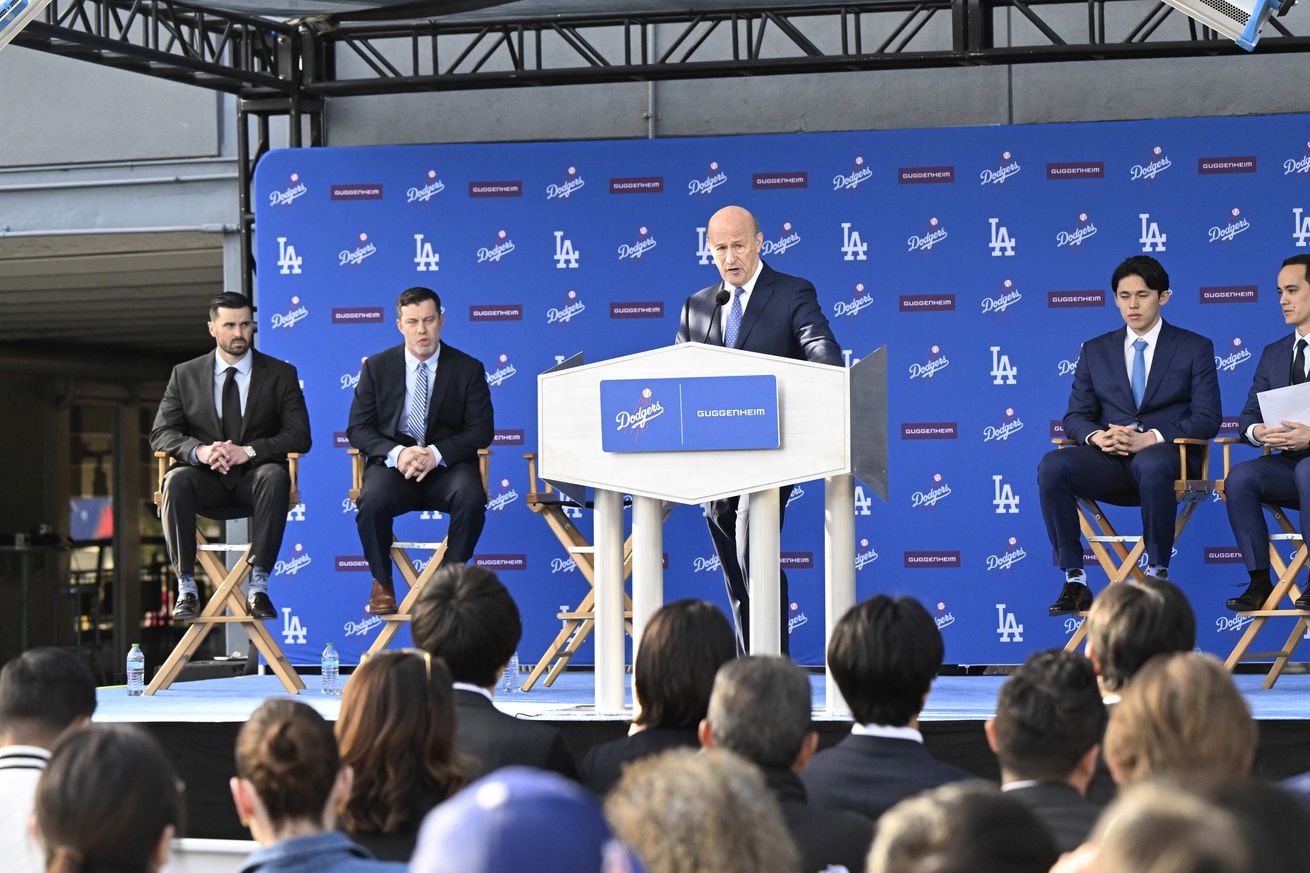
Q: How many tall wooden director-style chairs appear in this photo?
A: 5